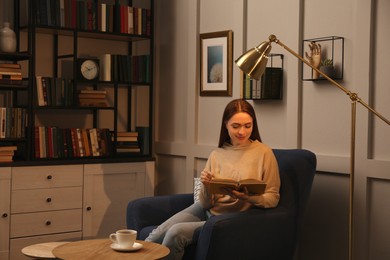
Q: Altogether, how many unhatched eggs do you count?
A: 0